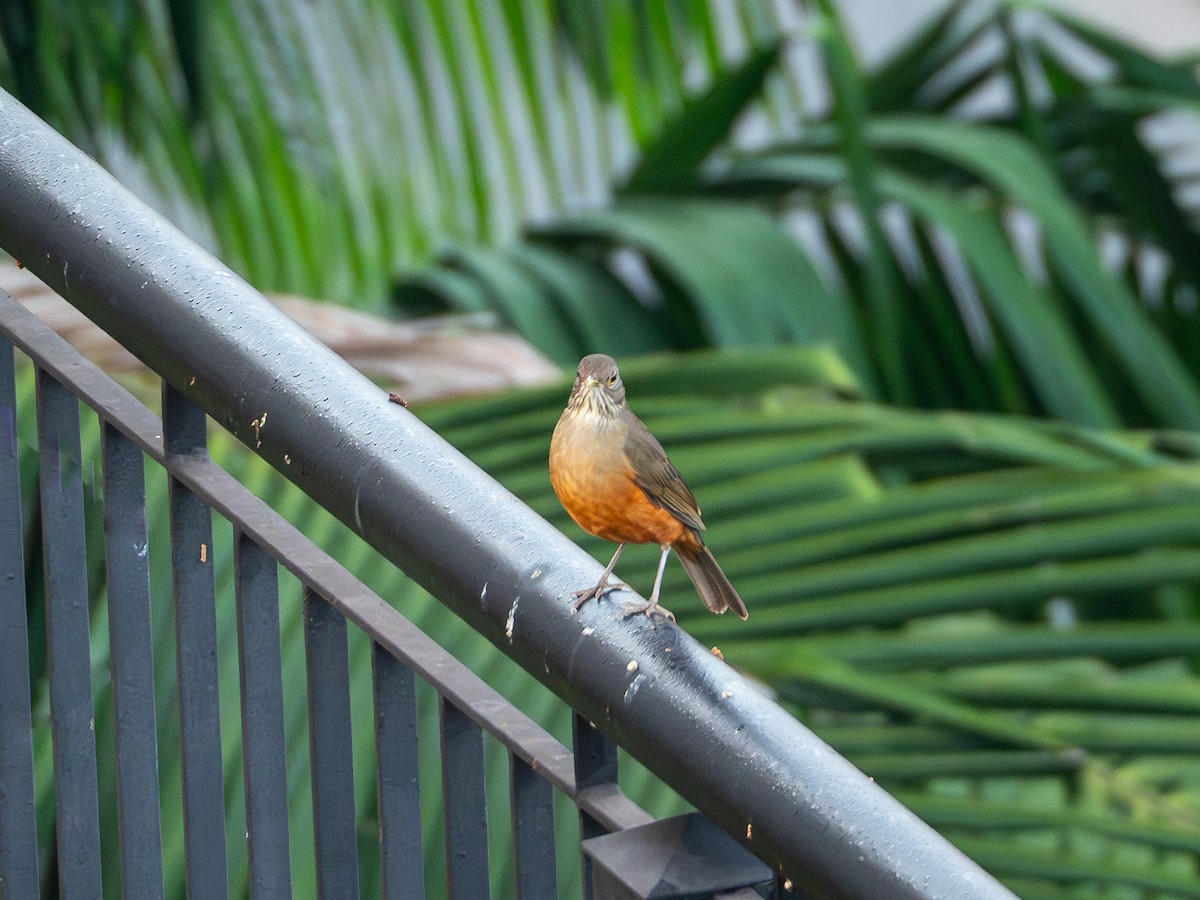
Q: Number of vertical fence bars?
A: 10